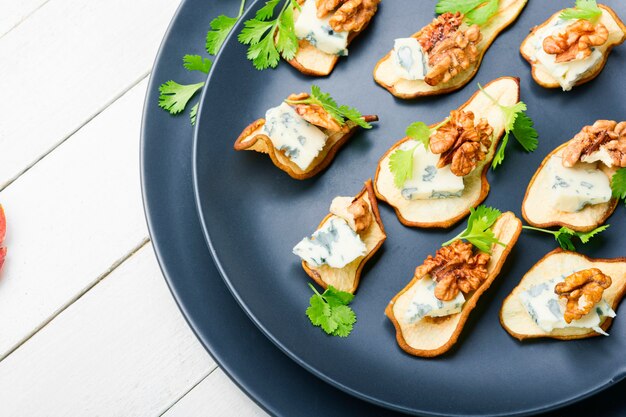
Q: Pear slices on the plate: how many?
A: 9